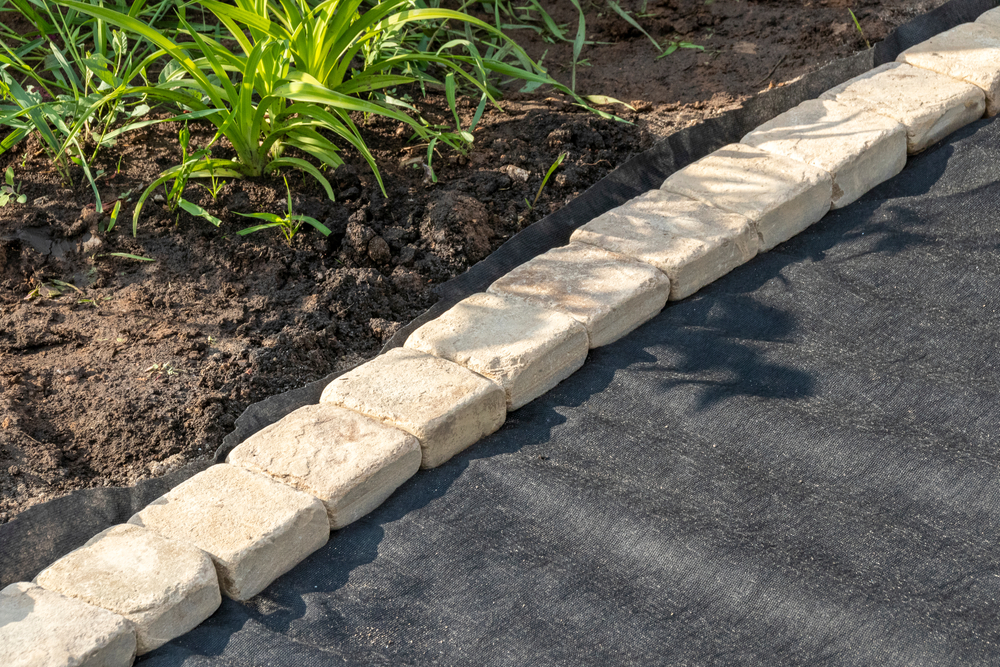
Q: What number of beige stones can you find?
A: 13